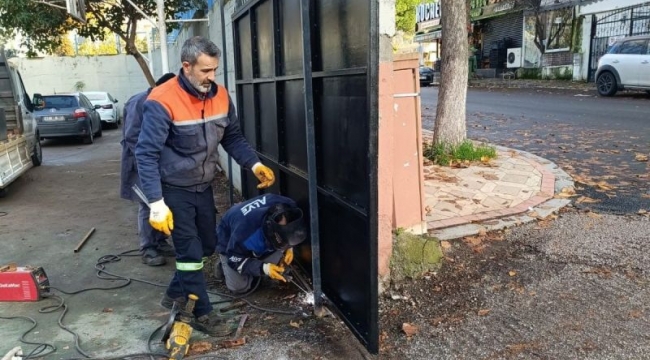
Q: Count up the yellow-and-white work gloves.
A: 4